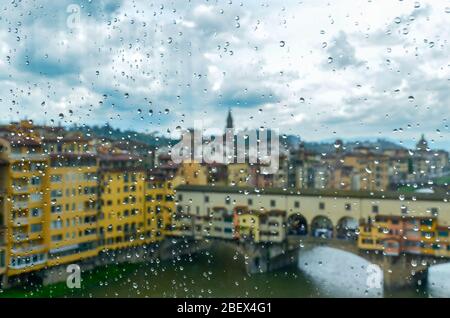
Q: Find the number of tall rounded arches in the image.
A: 3